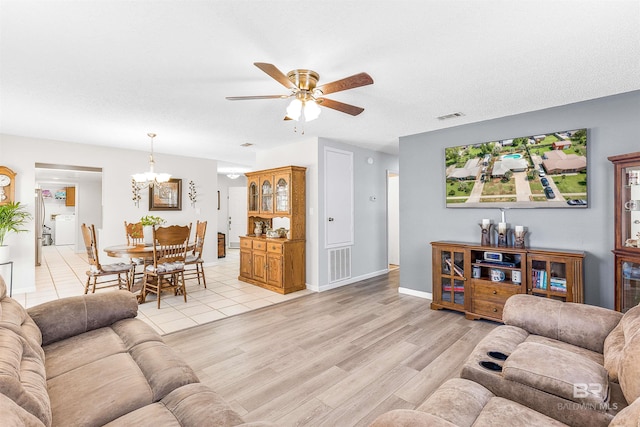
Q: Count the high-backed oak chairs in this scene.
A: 4